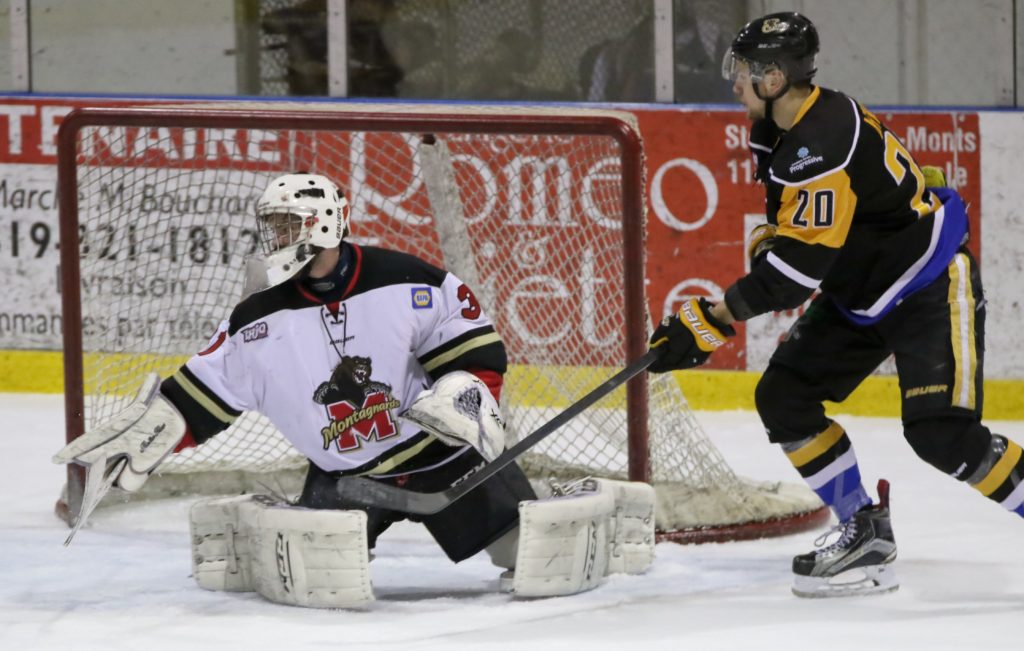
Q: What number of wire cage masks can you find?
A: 1